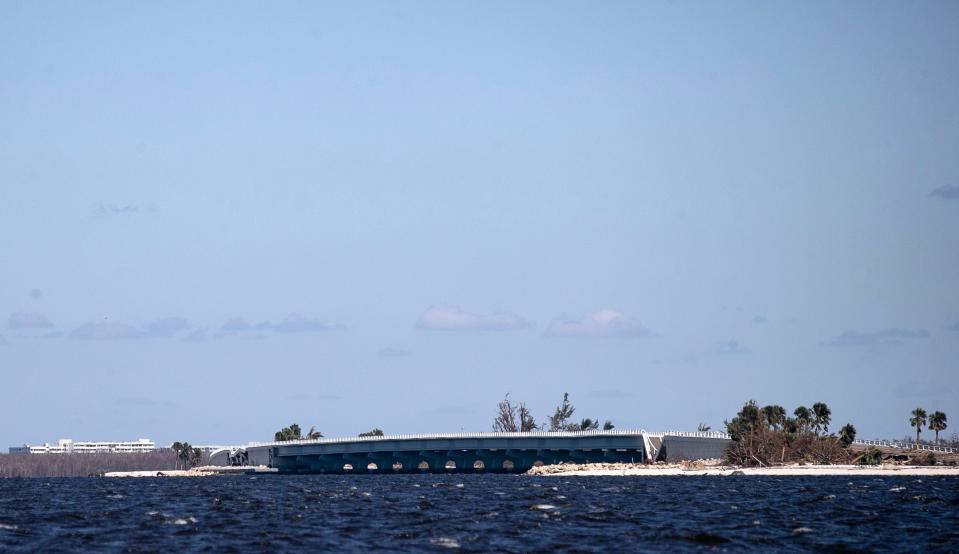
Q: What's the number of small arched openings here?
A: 8